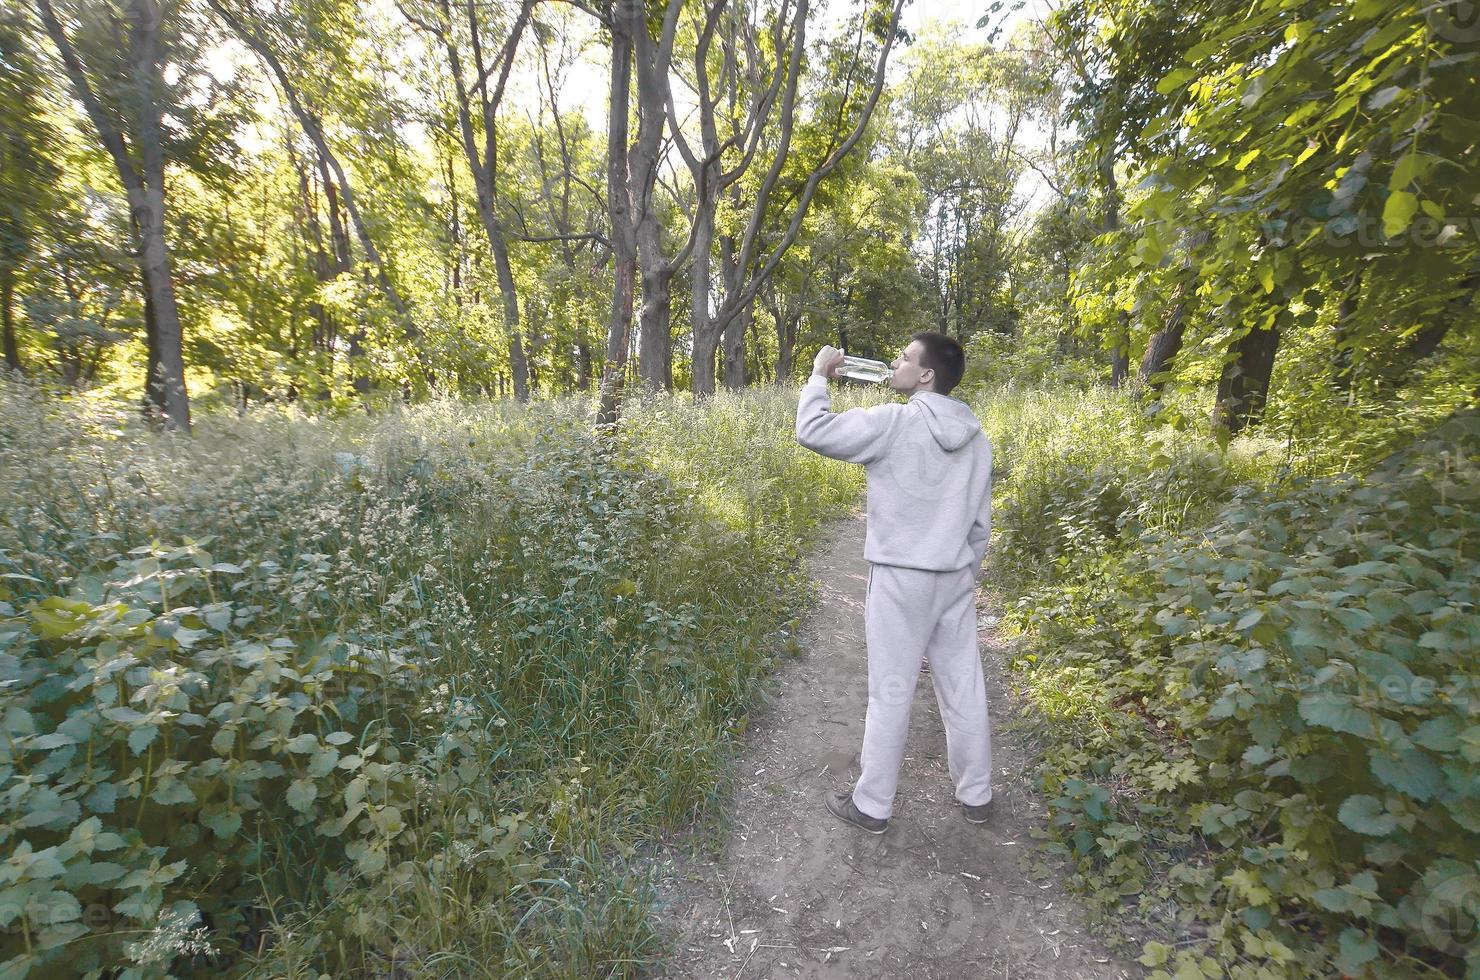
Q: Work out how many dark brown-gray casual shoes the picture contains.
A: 2